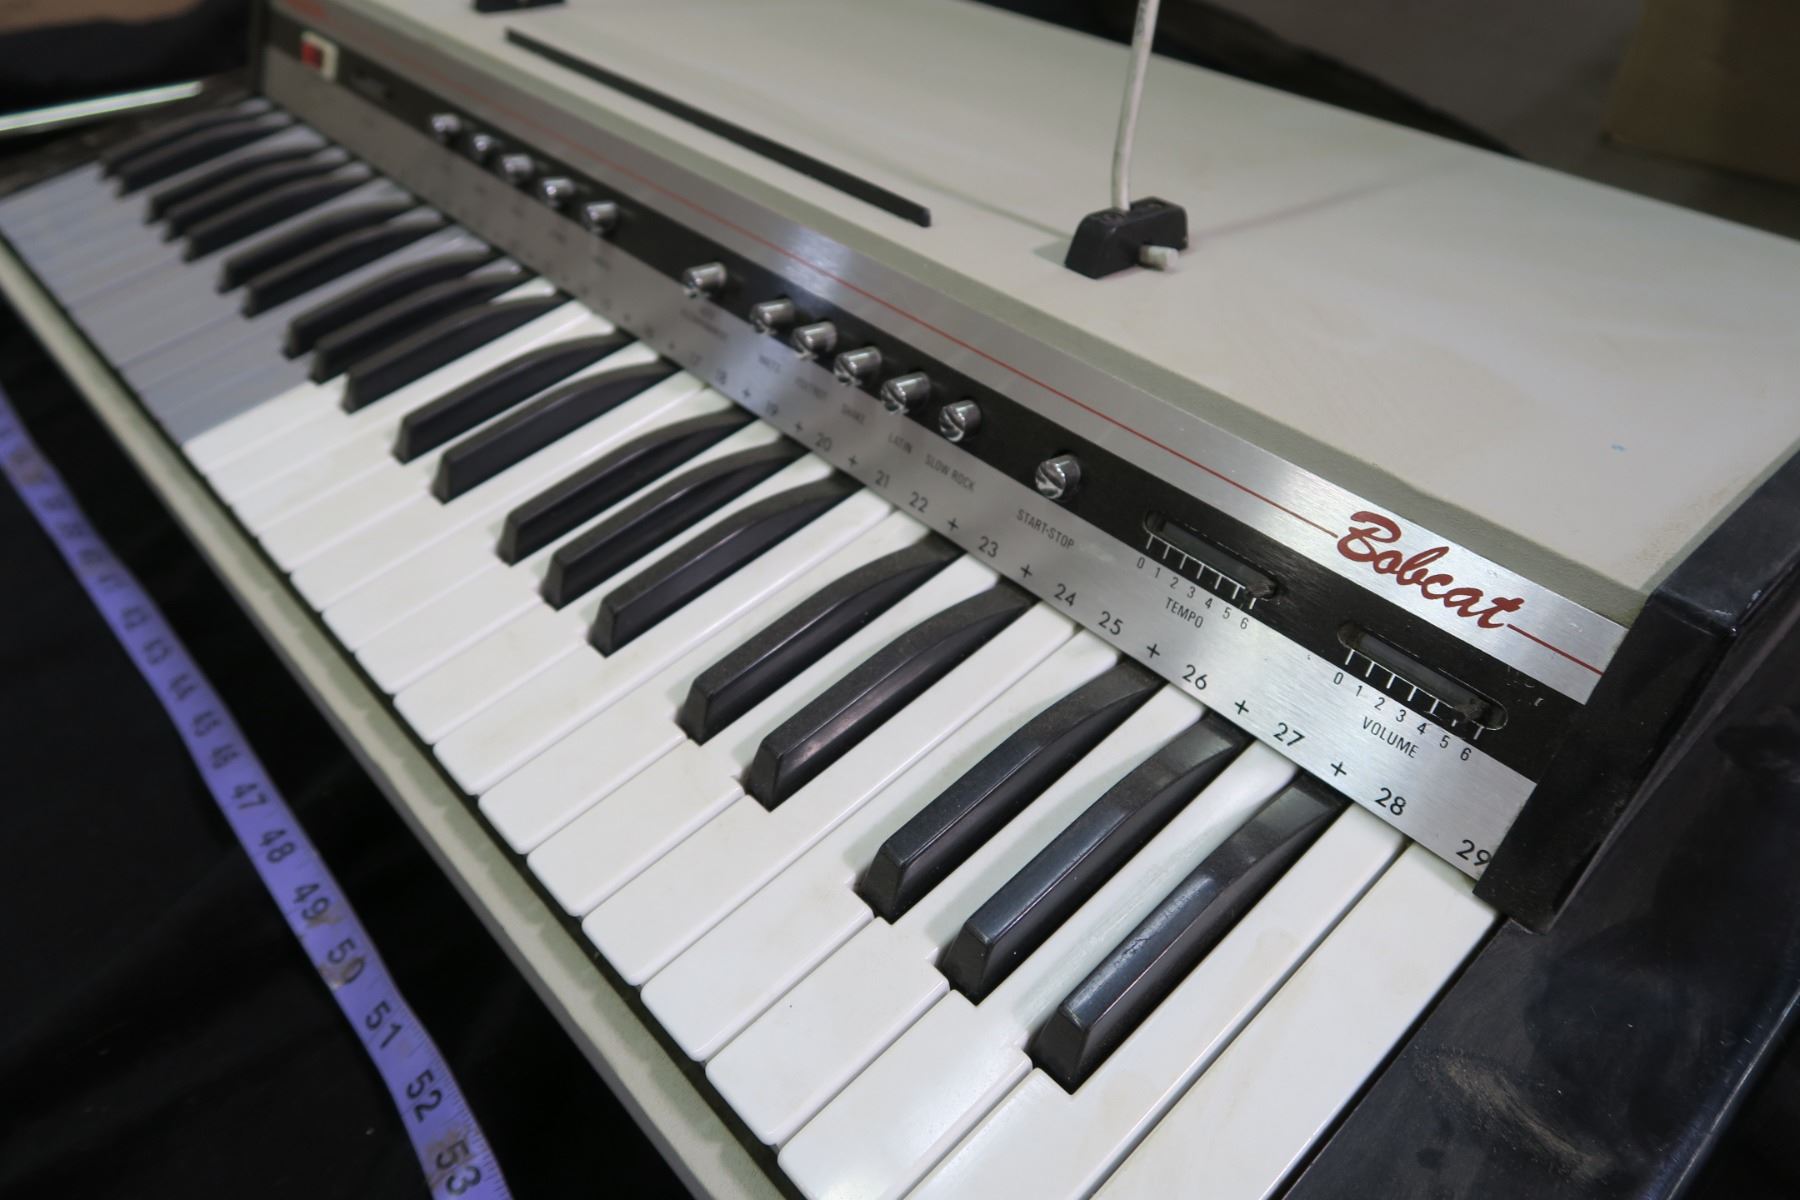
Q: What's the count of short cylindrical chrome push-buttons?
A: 12